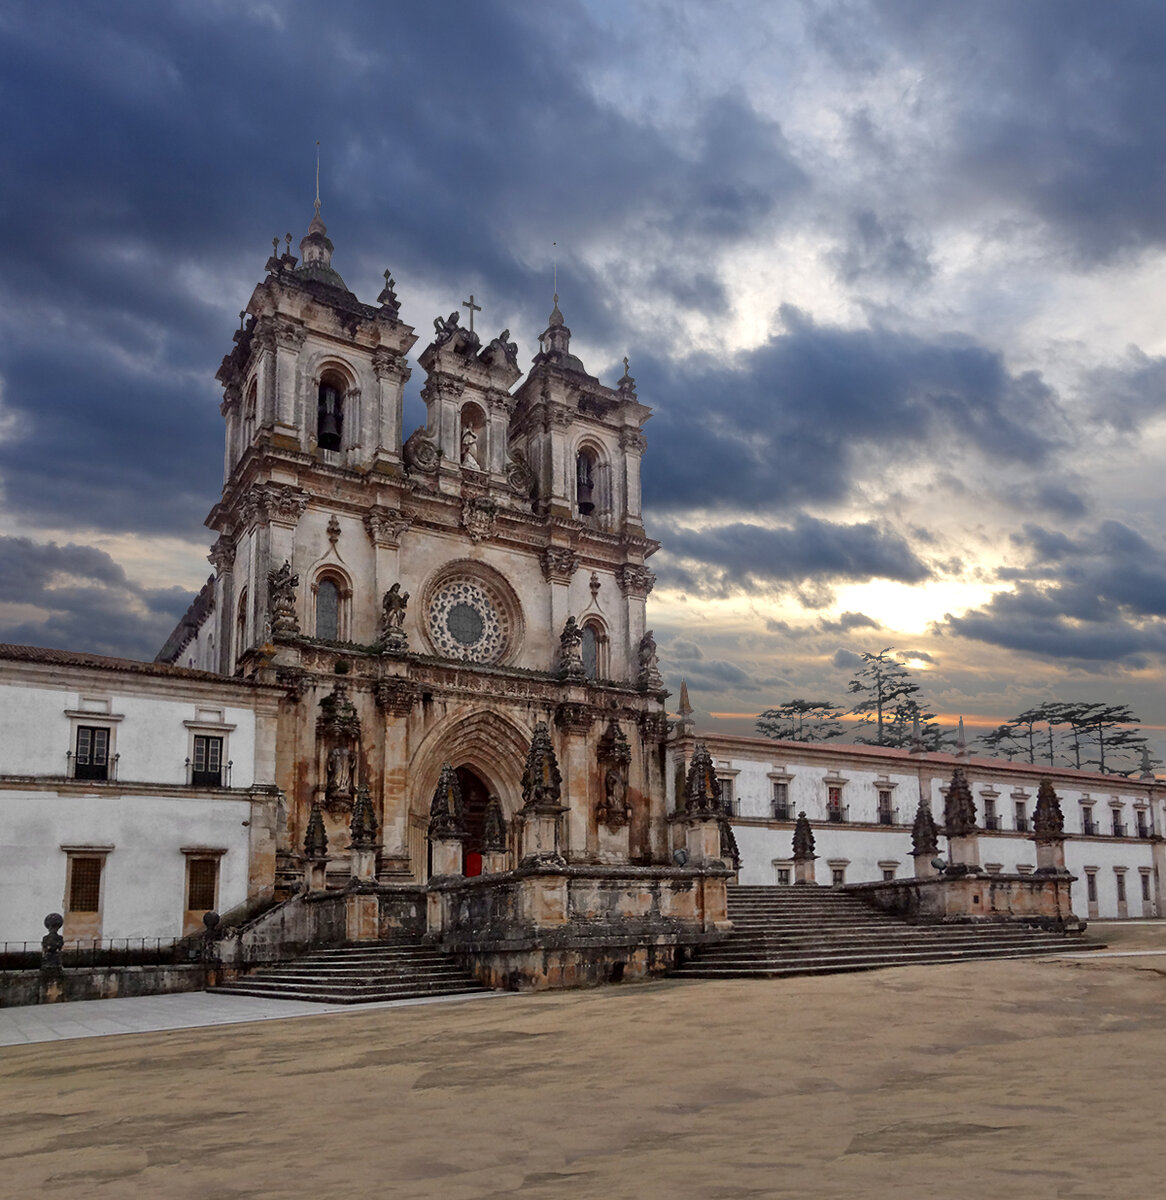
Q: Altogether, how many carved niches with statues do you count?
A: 3